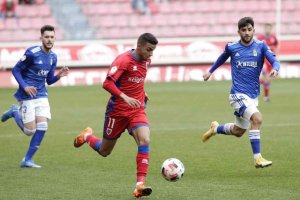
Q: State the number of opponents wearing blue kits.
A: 2